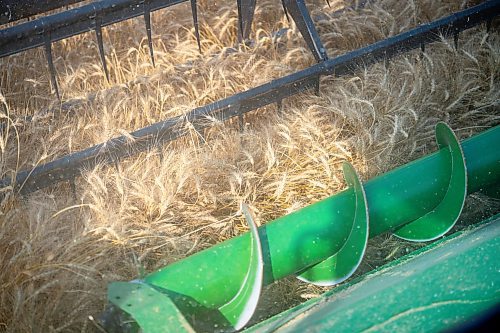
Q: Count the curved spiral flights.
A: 3